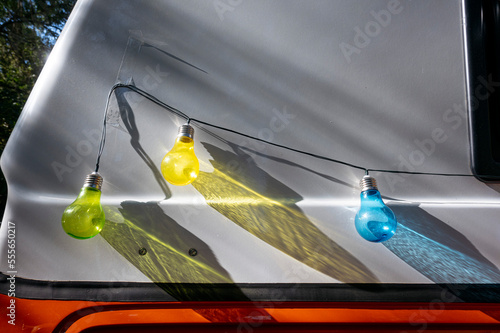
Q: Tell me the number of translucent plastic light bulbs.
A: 3